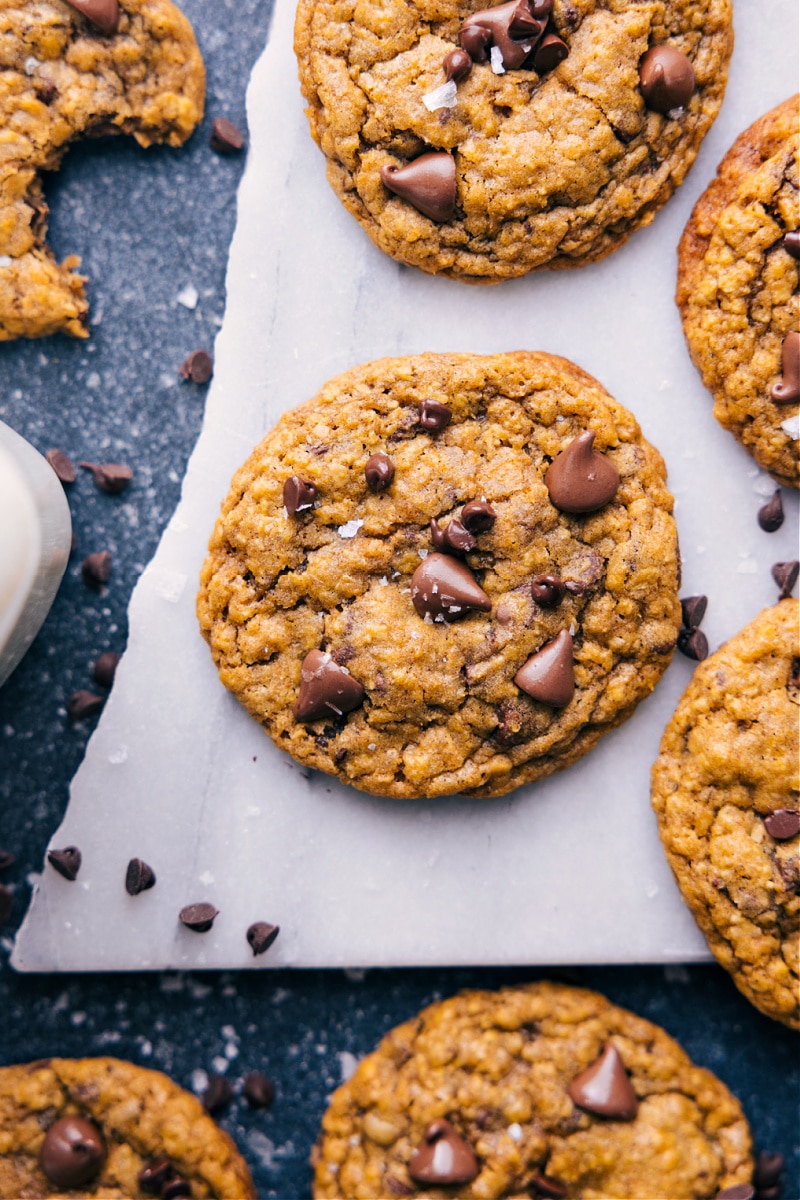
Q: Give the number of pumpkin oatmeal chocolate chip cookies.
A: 7